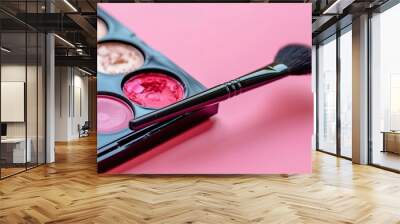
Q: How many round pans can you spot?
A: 4